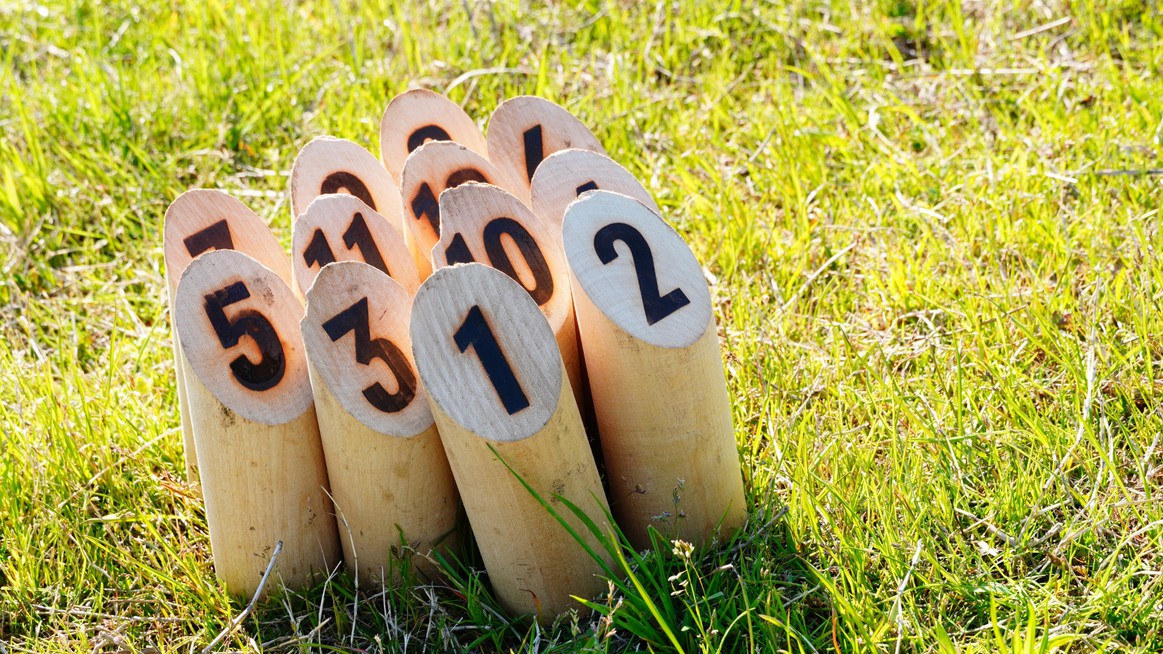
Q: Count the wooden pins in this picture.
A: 12